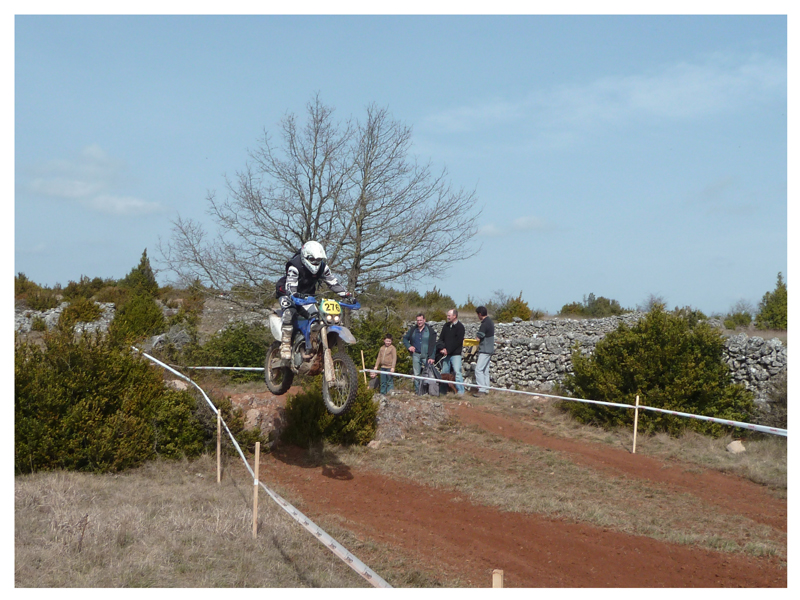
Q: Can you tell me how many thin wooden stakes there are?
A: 5